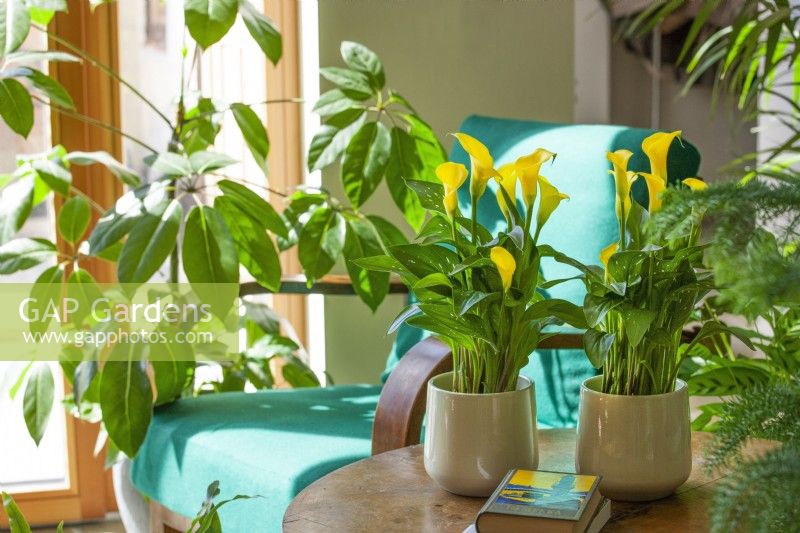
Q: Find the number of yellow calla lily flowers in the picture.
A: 12